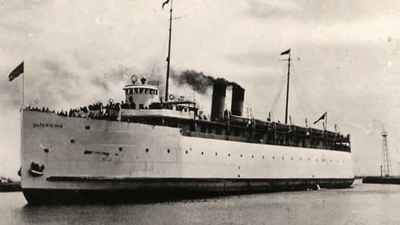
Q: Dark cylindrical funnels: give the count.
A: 2